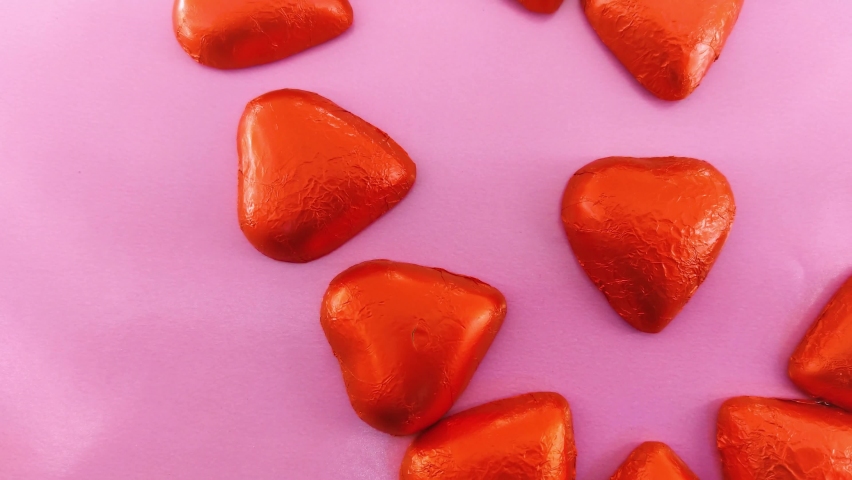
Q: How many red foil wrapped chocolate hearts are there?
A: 10